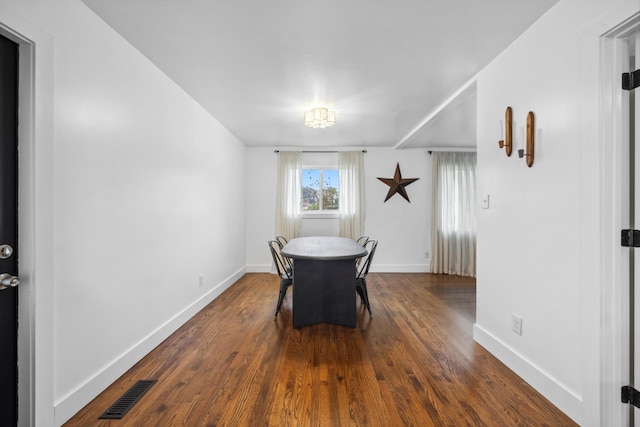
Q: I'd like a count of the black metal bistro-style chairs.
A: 4